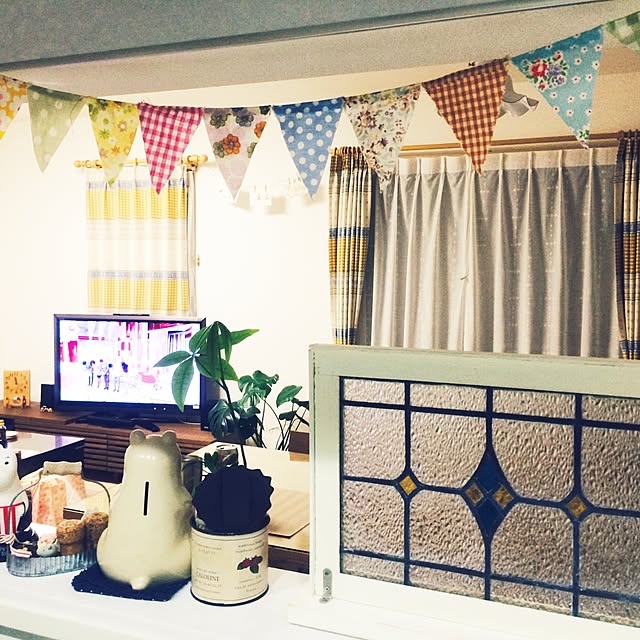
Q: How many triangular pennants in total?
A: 10